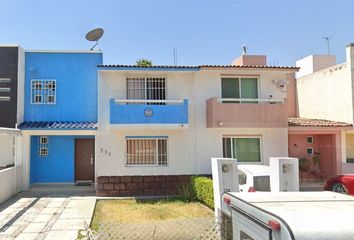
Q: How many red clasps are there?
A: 2